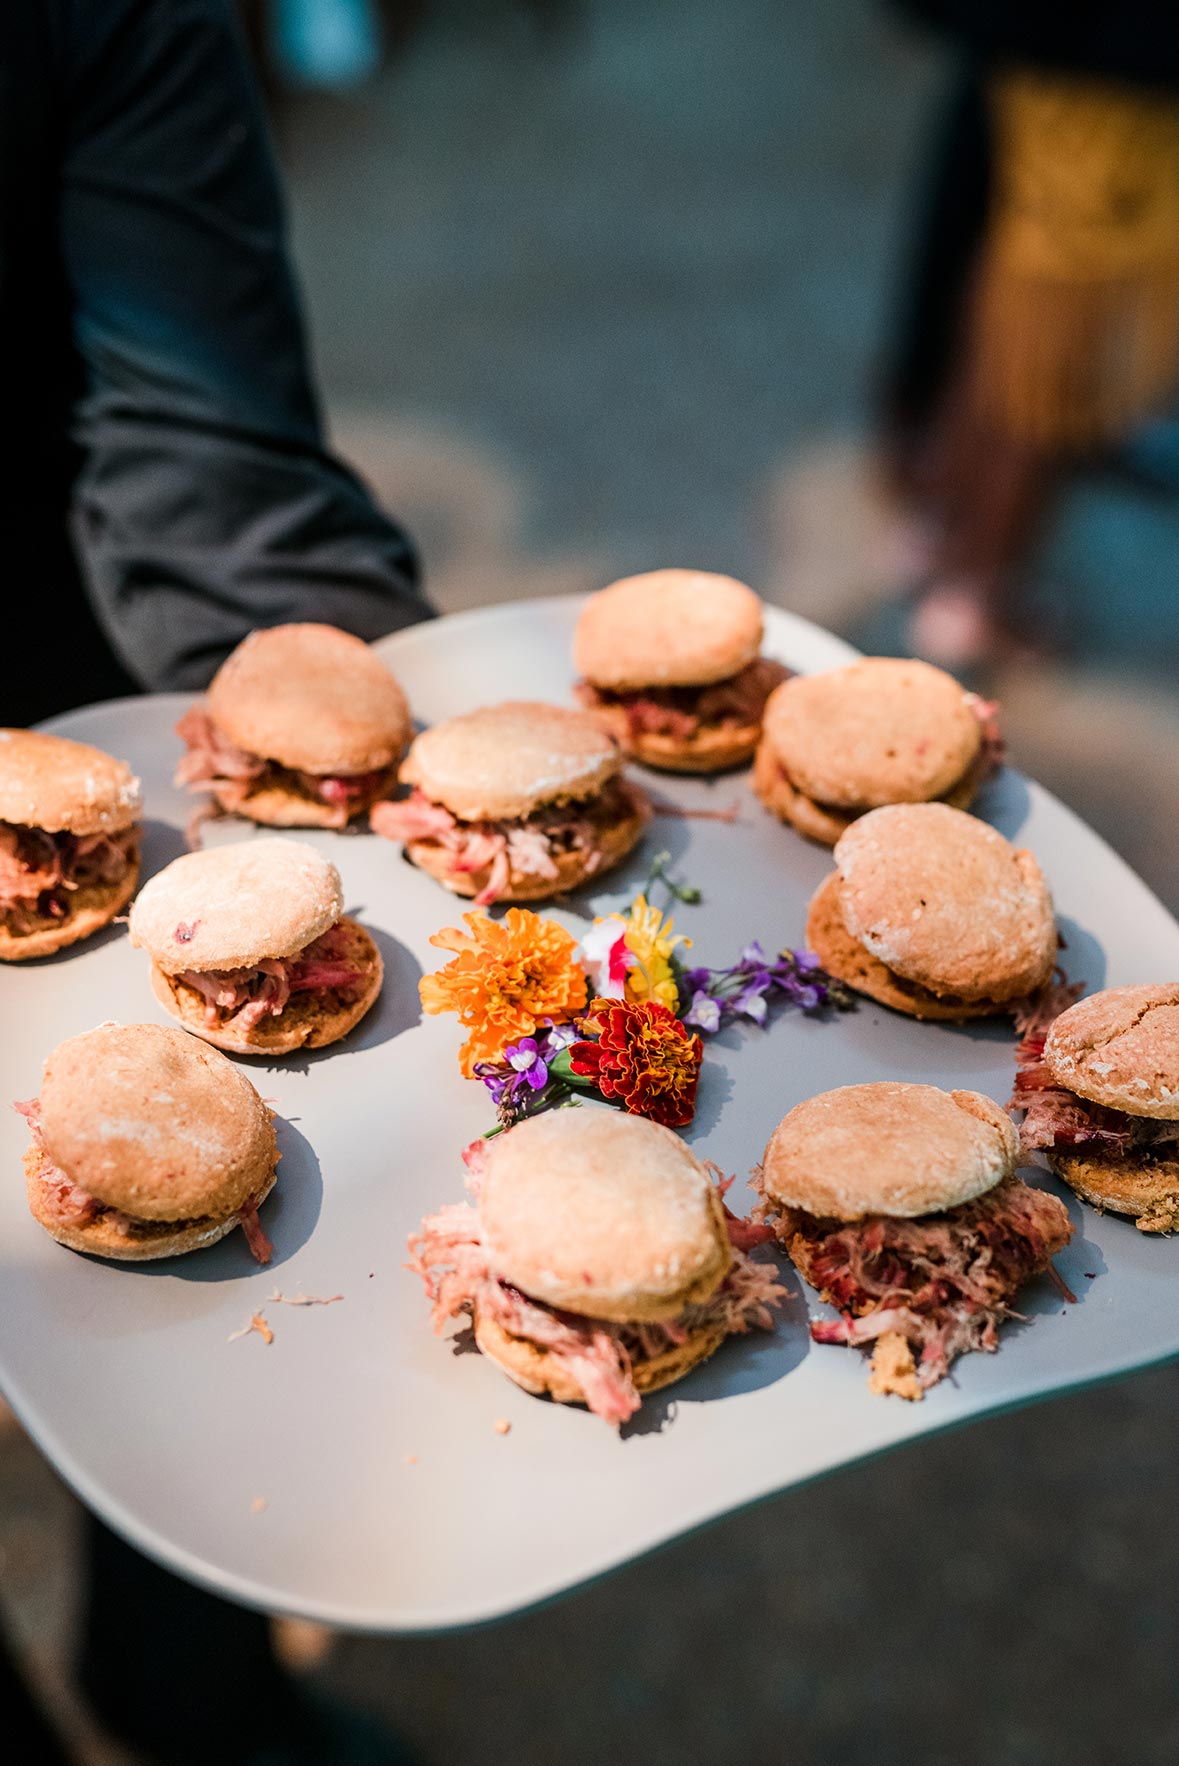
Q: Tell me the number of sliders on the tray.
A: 11